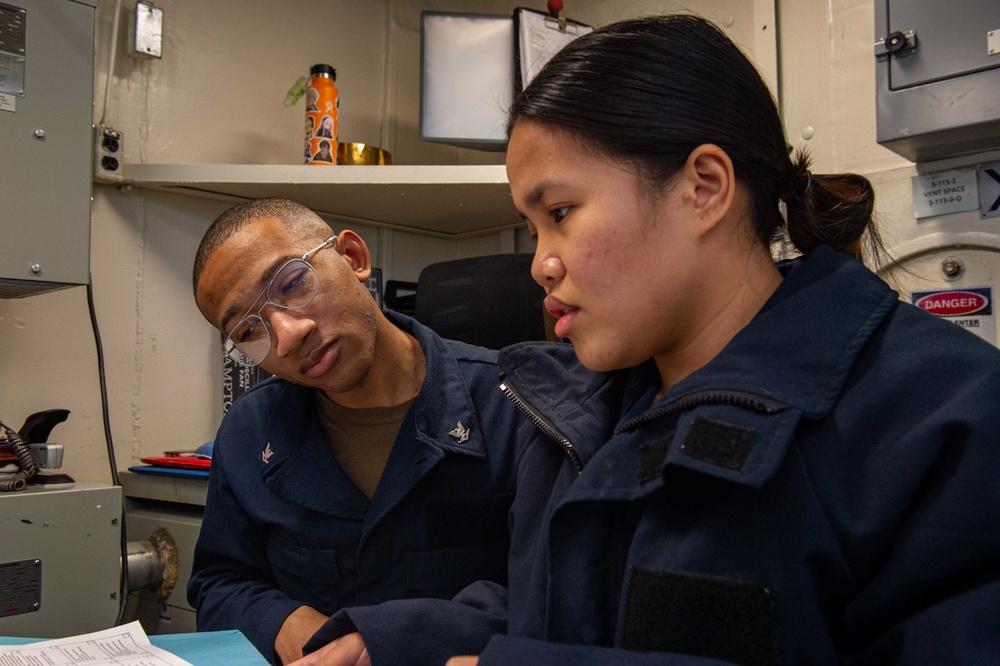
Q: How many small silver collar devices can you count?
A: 2